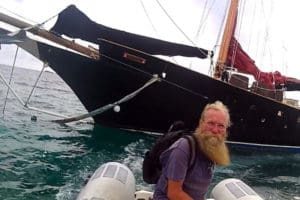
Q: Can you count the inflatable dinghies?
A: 1